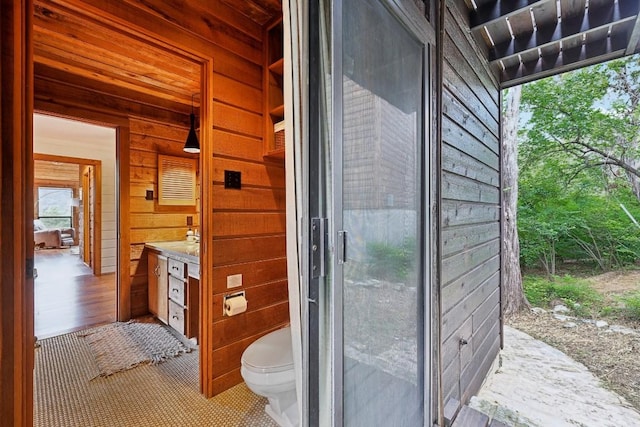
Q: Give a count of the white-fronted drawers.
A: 3